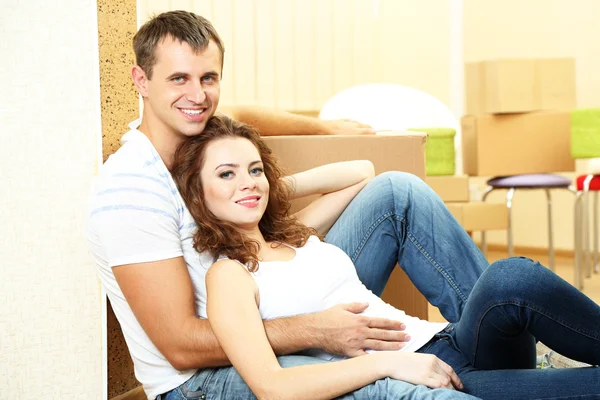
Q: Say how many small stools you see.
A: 2